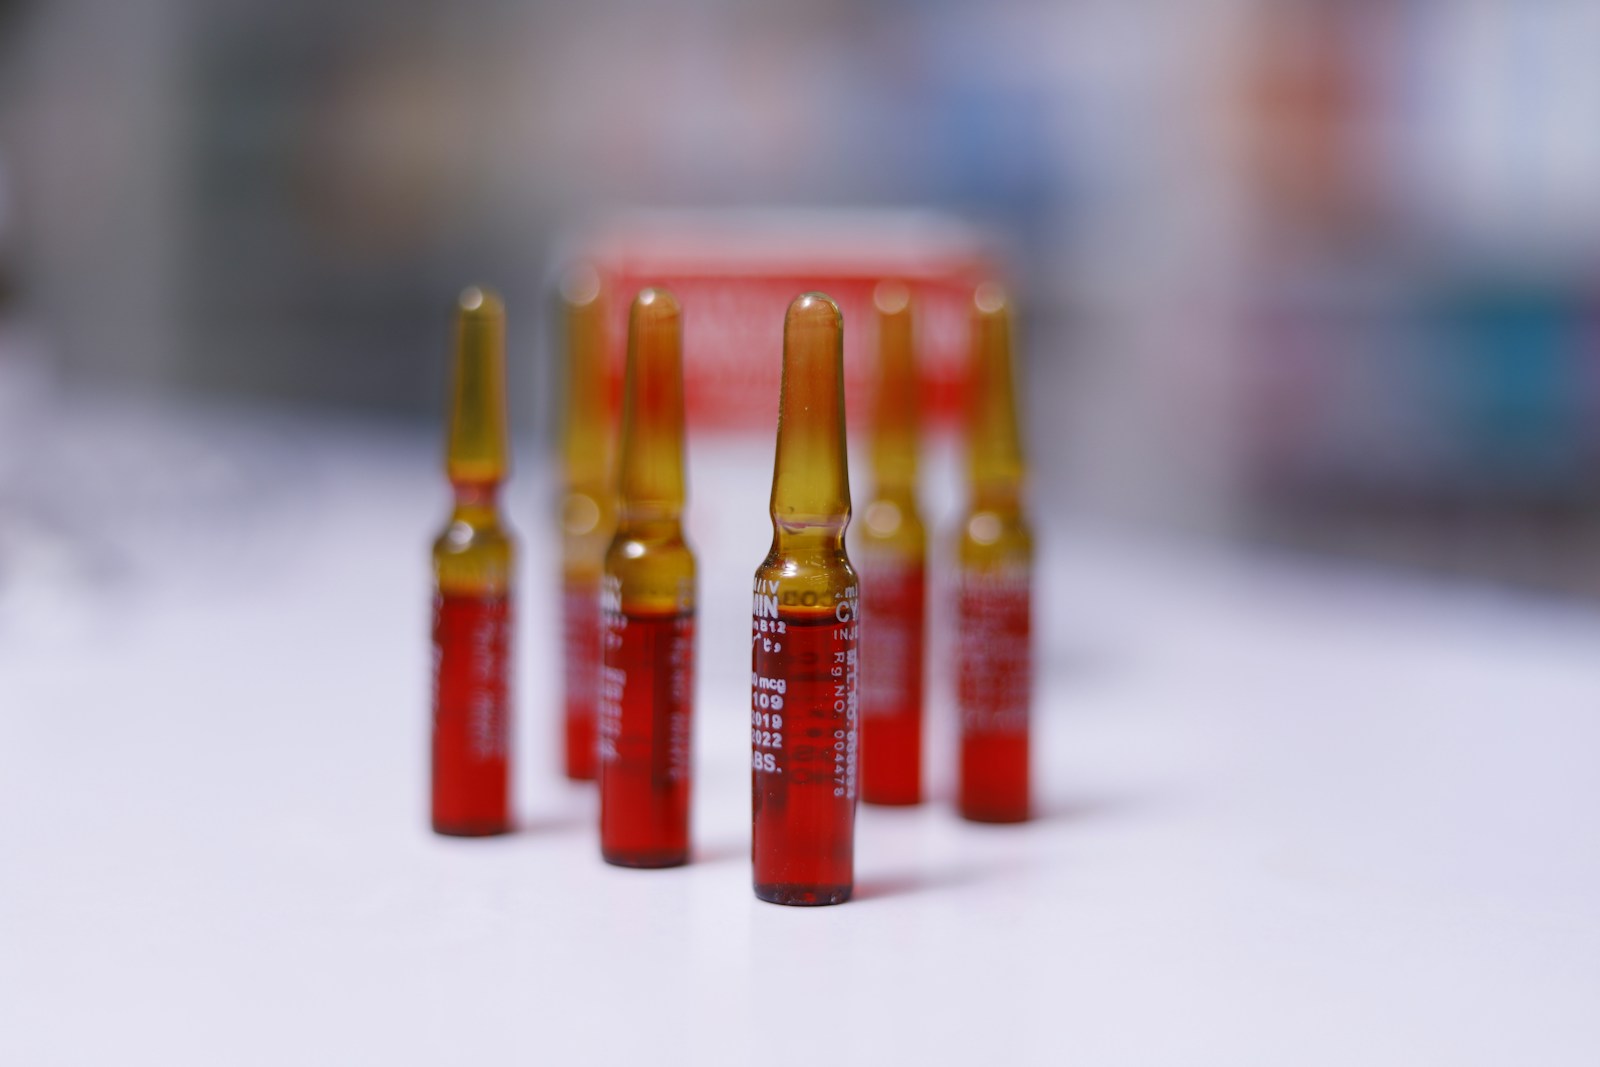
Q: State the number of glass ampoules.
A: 6